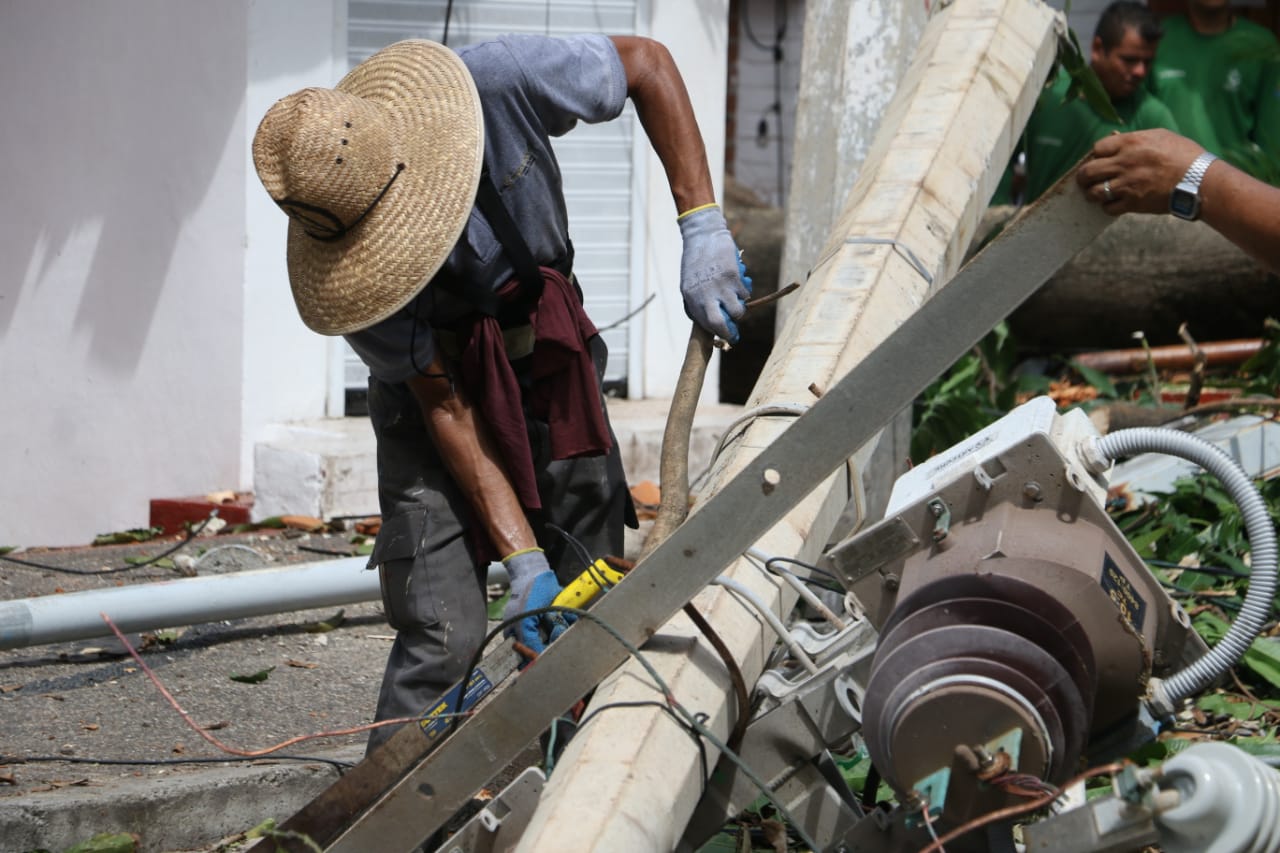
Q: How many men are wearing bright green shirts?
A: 2